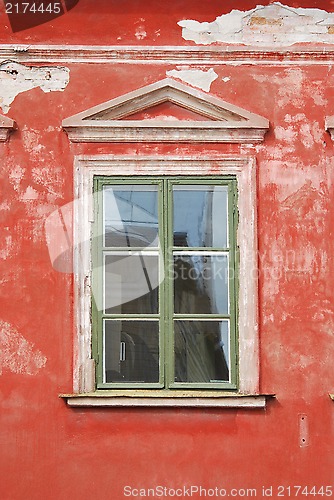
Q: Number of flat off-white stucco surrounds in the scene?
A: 1